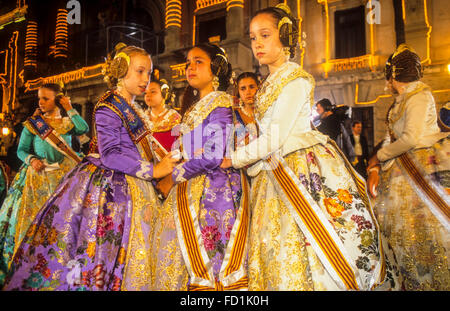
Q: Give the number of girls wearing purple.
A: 2